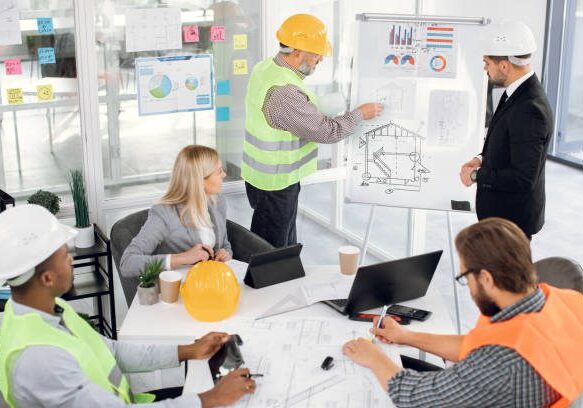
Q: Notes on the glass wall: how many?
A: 11